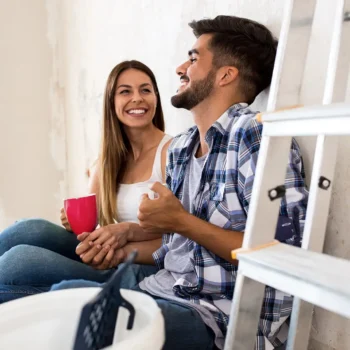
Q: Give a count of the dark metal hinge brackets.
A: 2